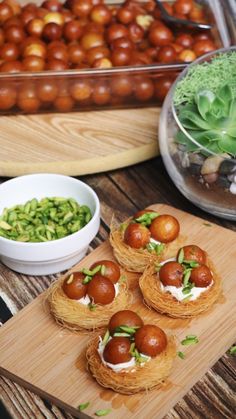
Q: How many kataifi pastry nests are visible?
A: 4